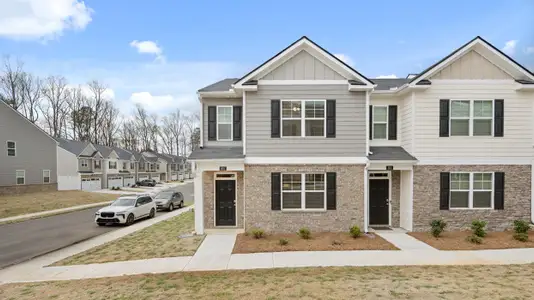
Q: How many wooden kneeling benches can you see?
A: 0